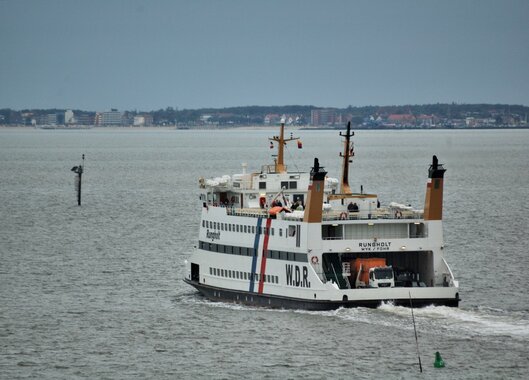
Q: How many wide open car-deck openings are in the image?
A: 1